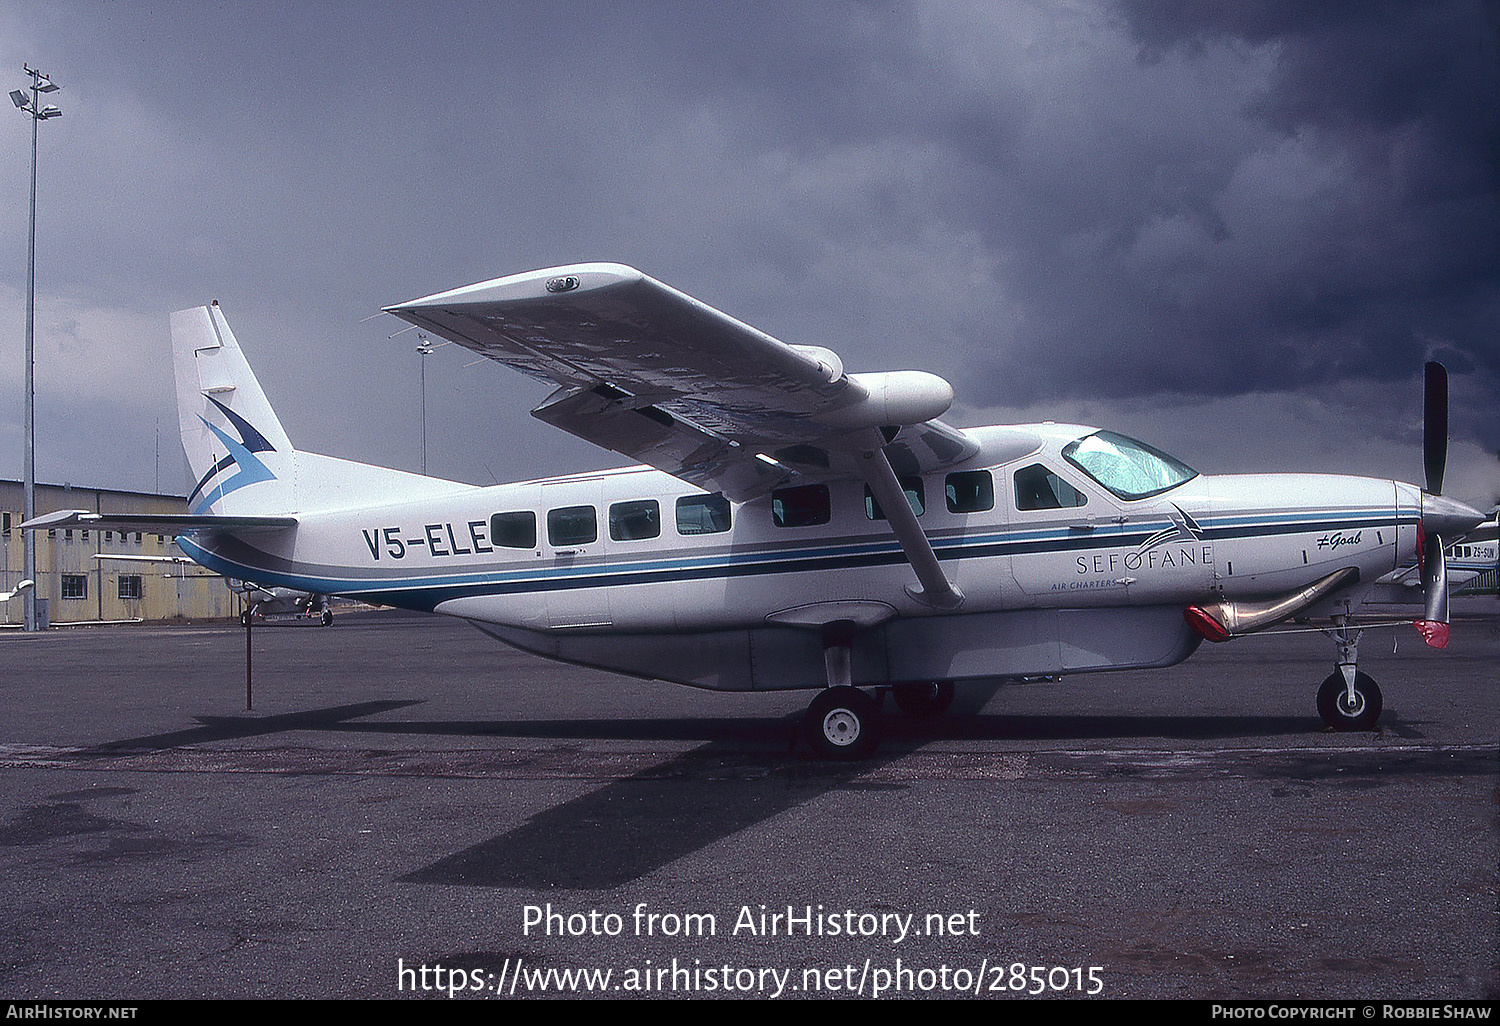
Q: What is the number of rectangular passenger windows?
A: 7